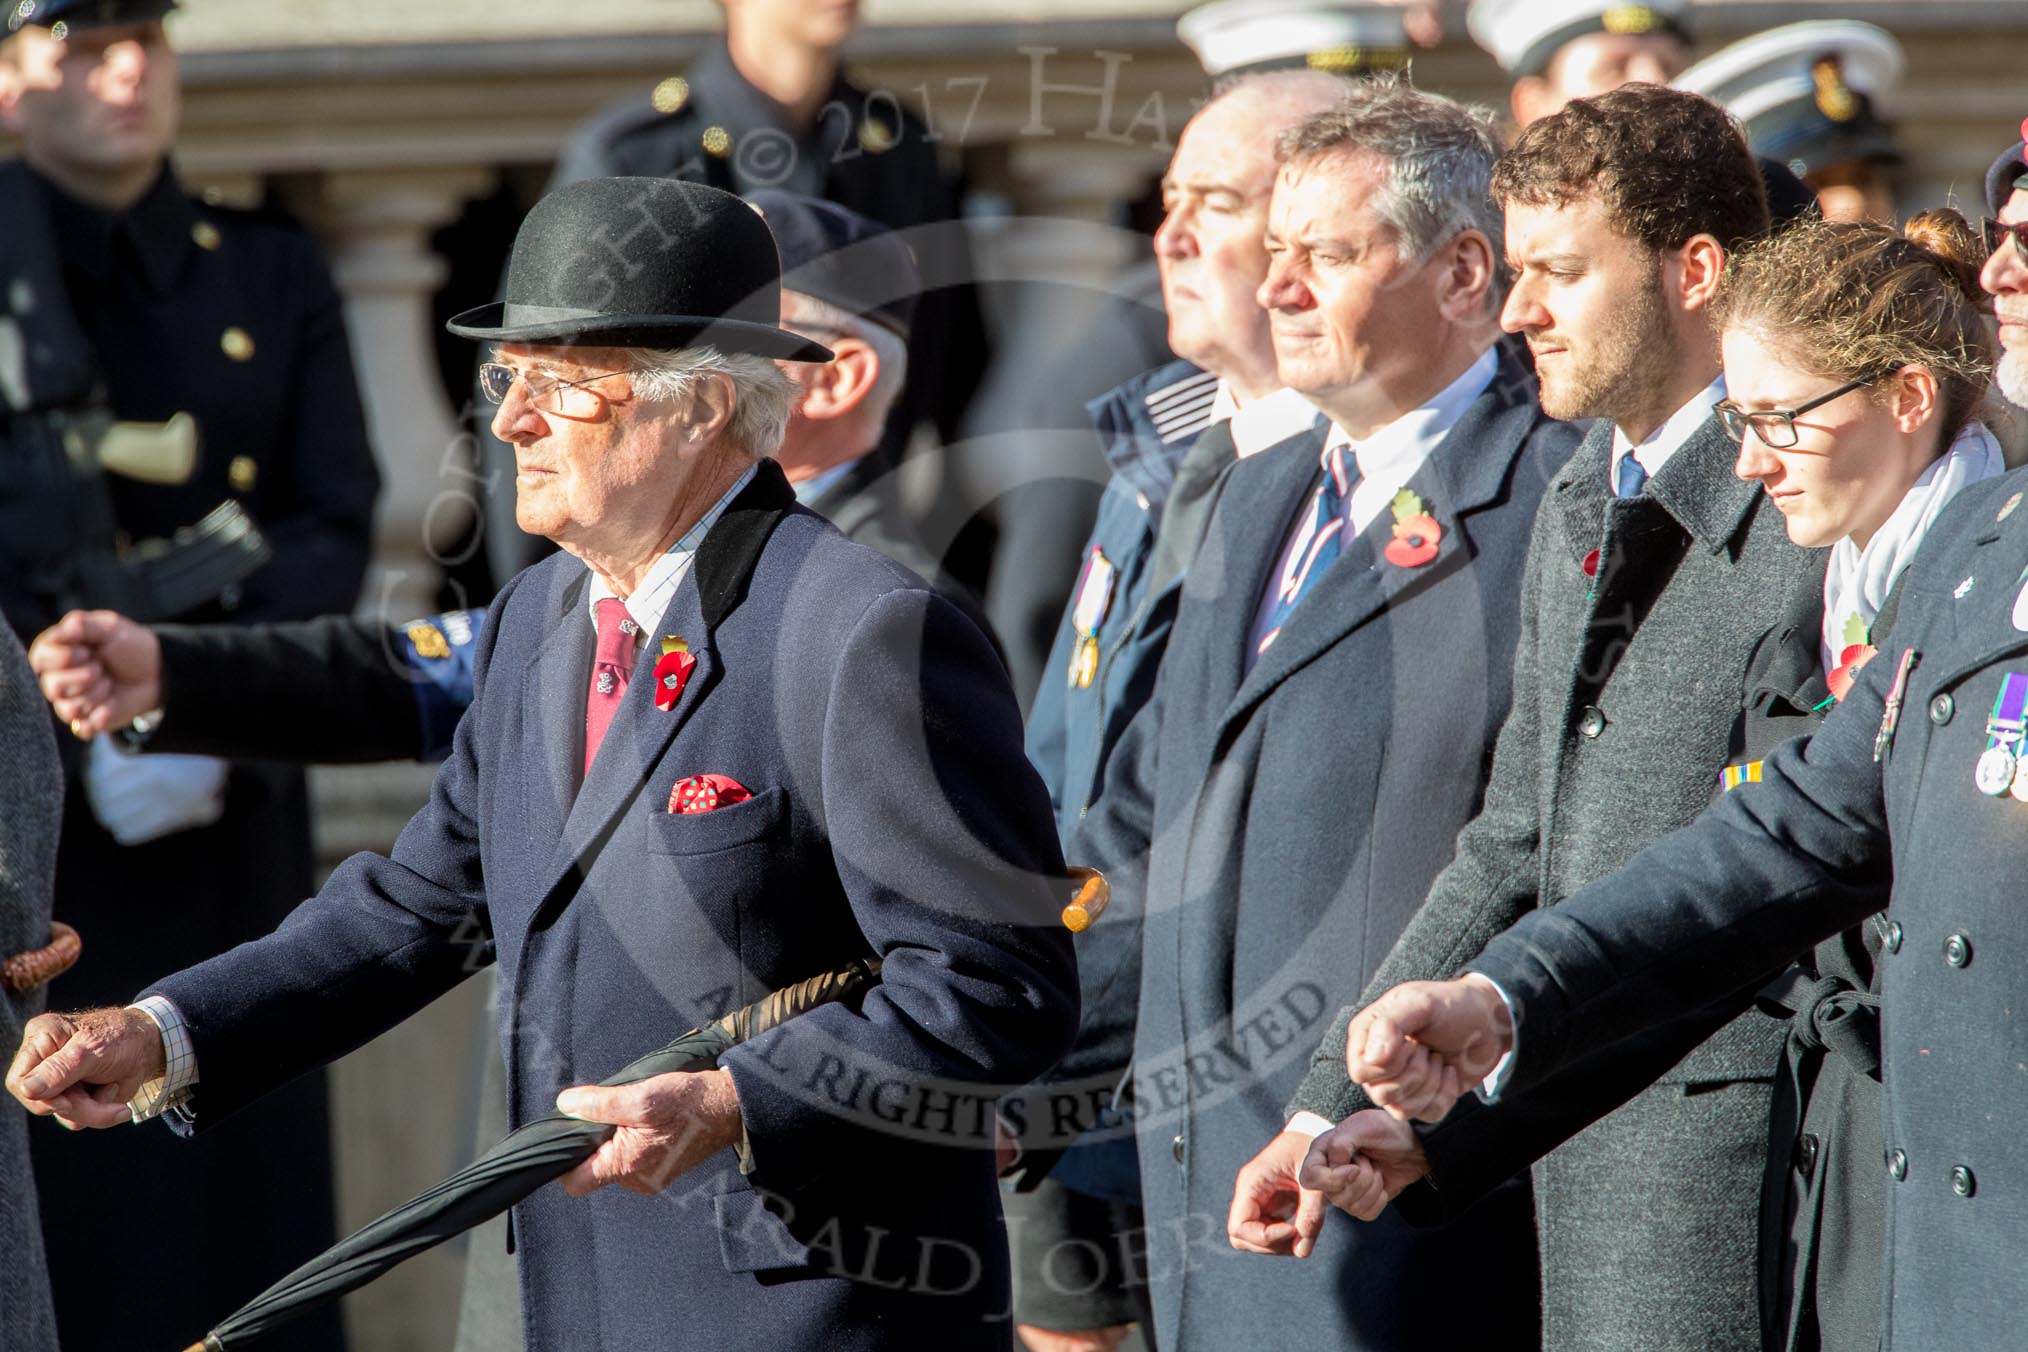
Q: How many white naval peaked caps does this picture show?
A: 3